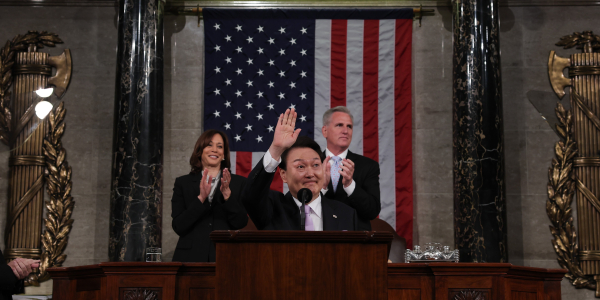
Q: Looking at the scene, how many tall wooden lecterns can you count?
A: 1